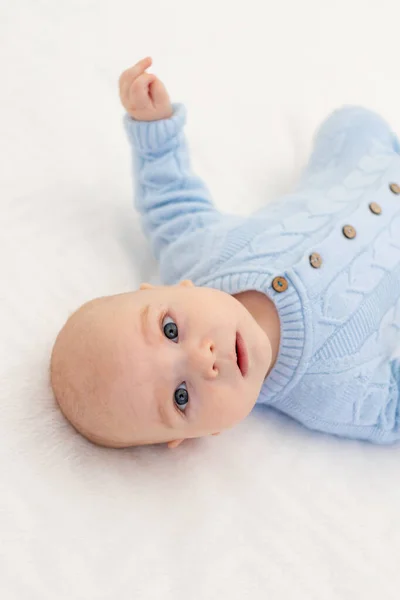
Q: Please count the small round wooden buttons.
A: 5